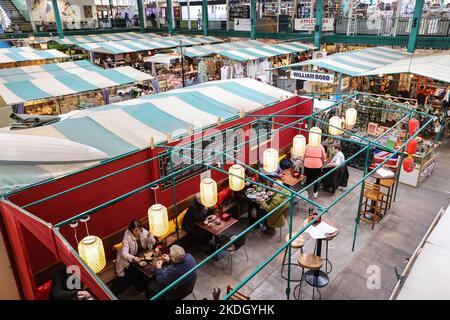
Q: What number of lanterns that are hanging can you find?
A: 12